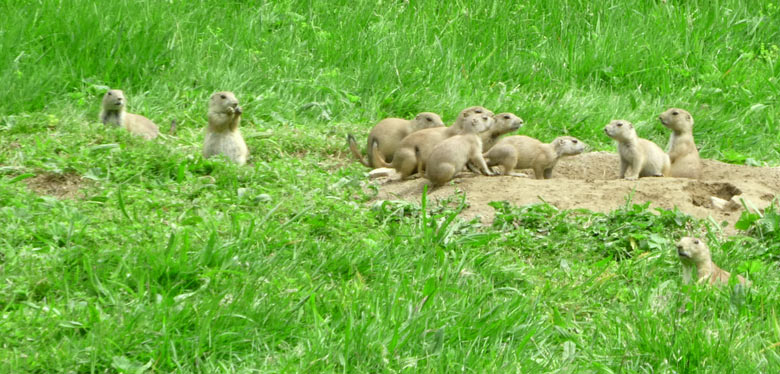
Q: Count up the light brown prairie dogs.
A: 10